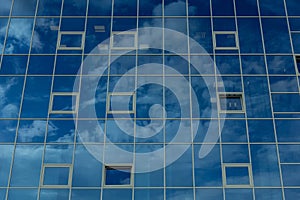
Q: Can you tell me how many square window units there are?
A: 9